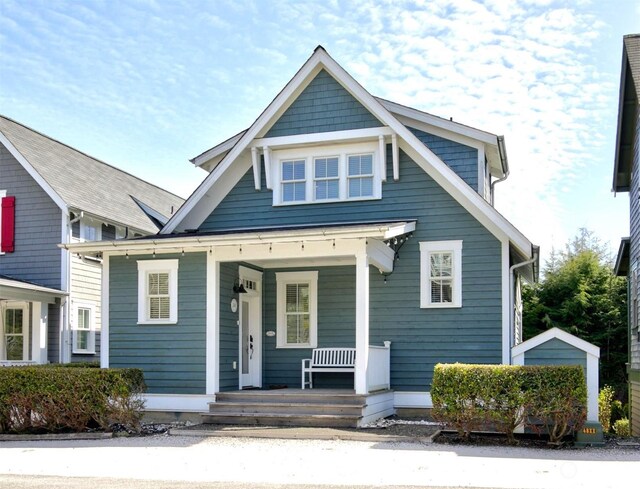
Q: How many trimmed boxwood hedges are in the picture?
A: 2